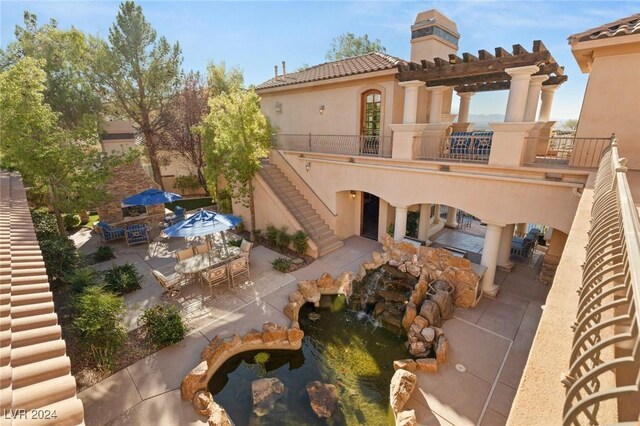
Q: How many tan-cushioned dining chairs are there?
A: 6